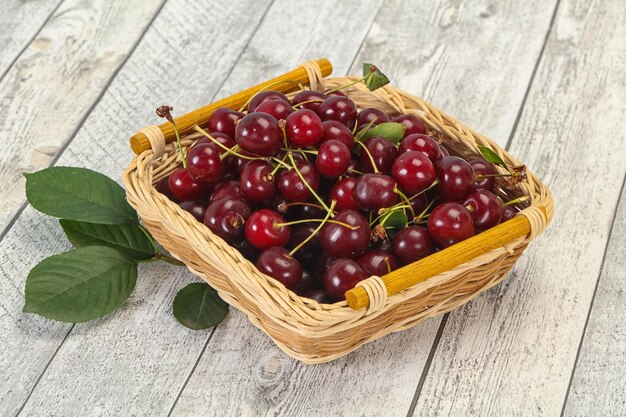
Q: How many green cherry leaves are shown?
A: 8